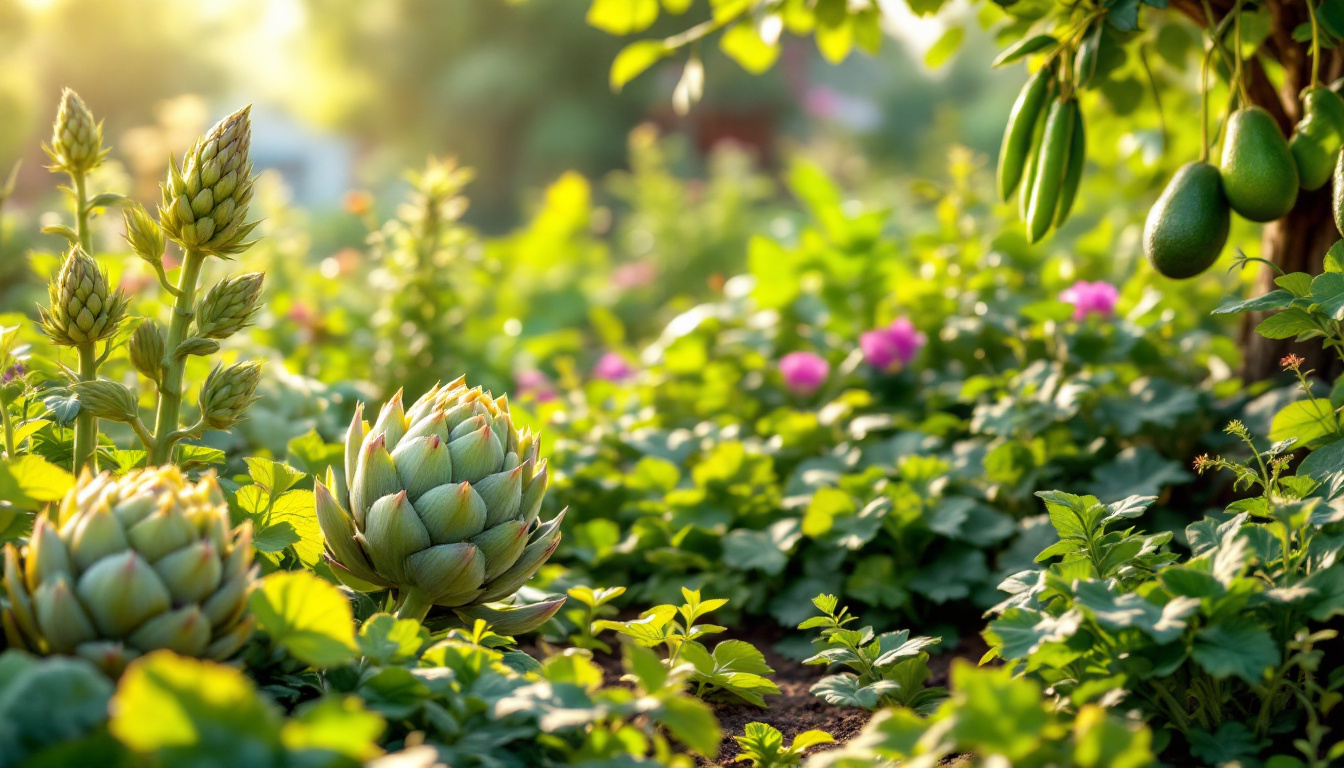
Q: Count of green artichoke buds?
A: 2